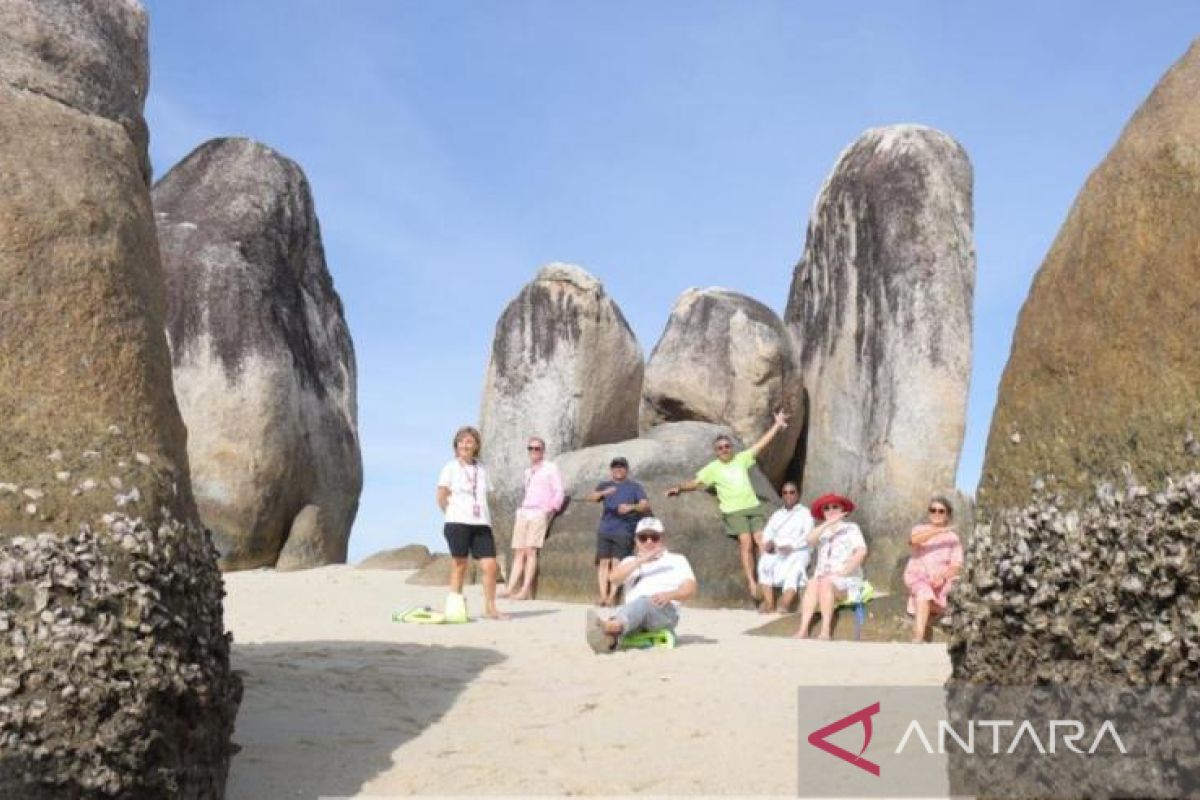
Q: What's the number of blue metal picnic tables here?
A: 0